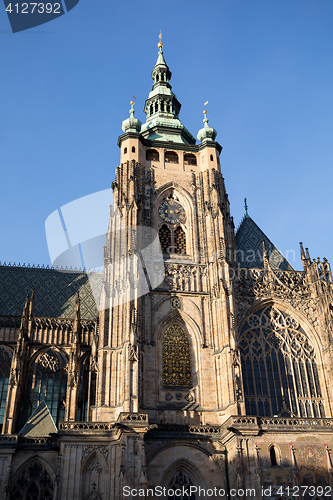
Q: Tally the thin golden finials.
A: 3